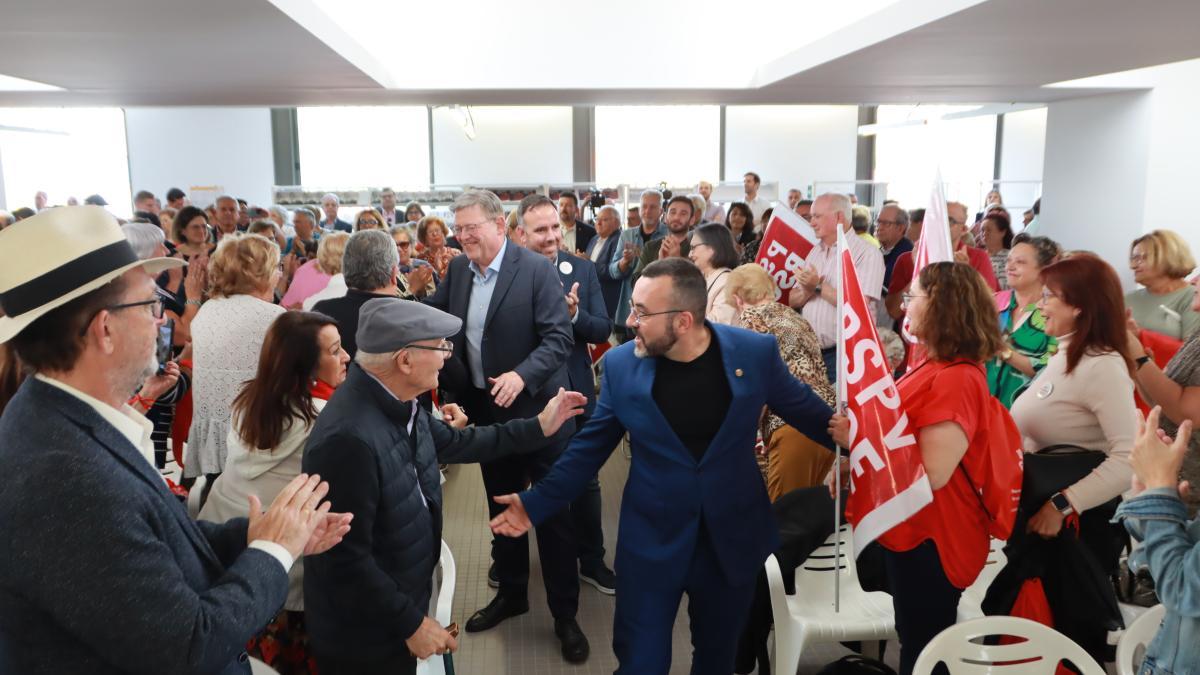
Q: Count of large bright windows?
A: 4